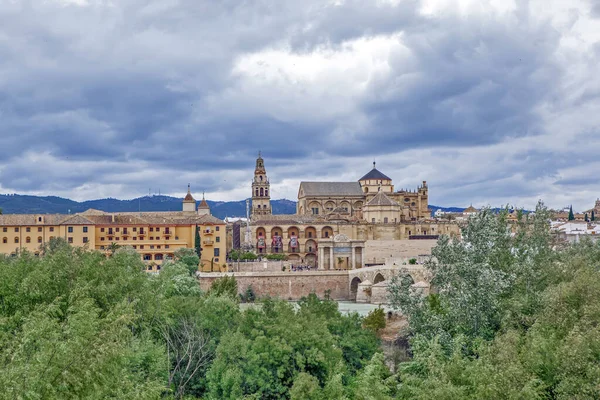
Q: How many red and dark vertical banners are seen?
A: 3